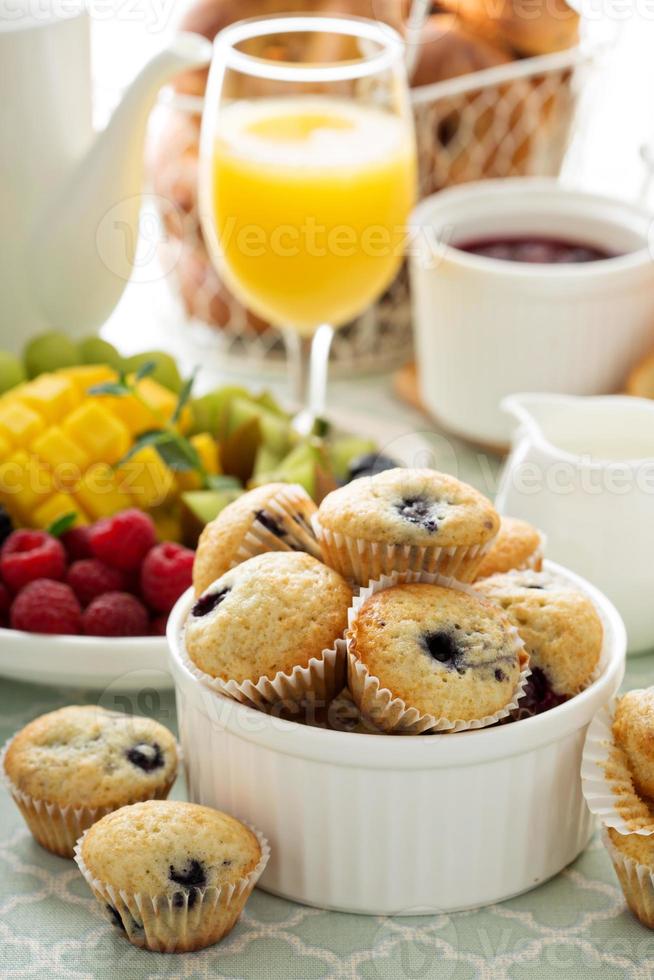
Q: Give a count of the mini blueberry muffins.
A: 10